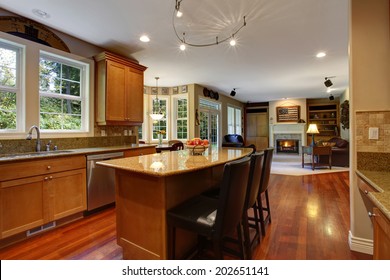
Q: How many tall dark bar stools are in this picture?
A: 3